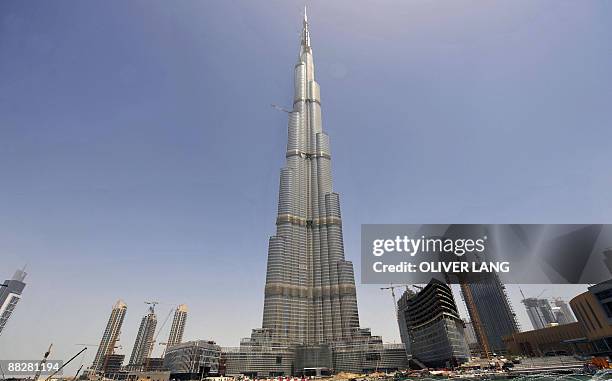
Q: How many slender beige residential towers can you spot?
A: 3